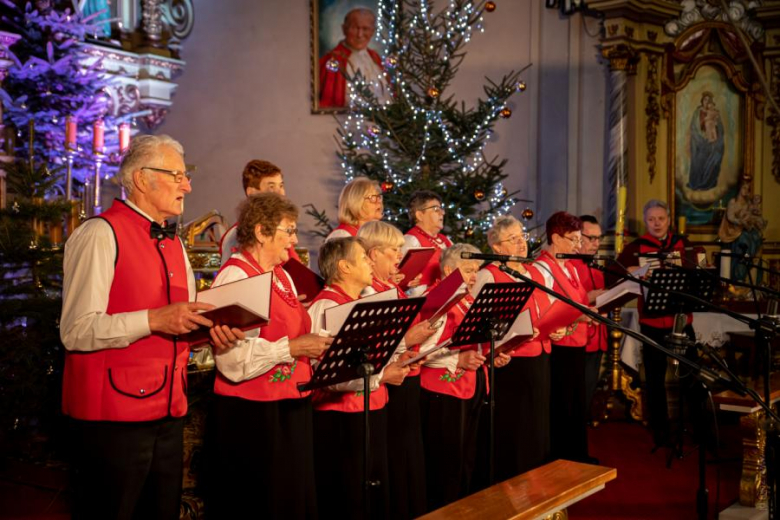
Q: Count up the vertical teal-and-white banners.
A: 0